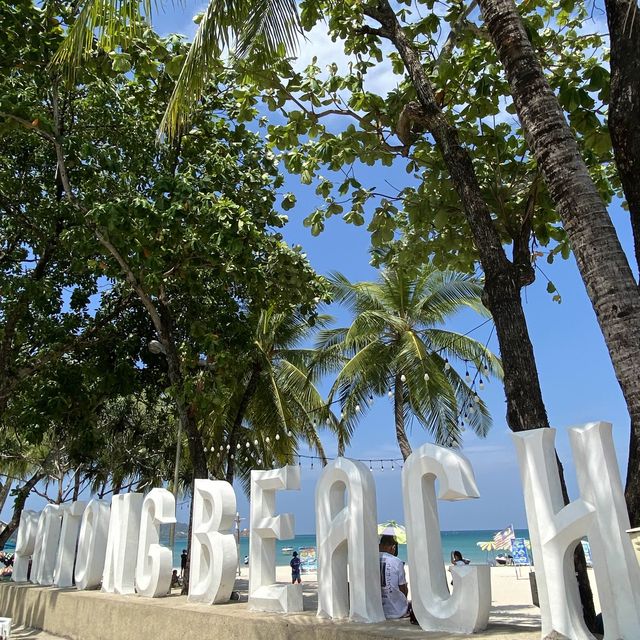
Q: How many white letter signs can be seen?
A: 11